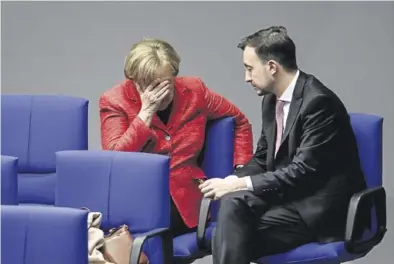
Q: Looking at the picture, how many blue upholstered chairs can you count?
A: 6